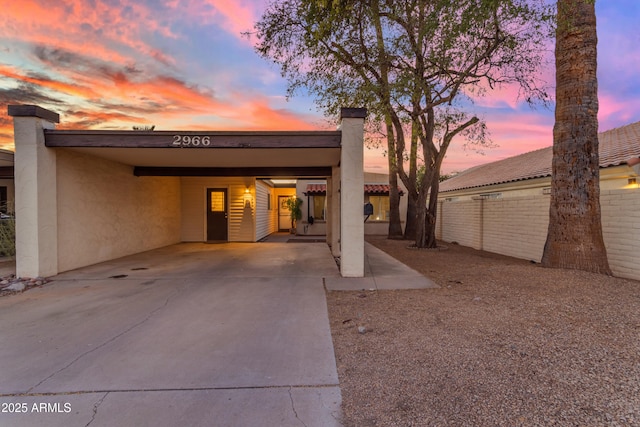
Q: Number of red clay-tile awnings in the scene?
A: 2